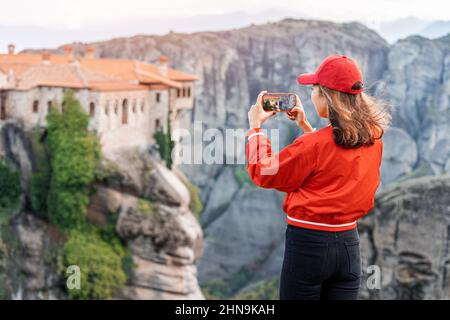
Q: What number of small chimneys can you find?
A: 5